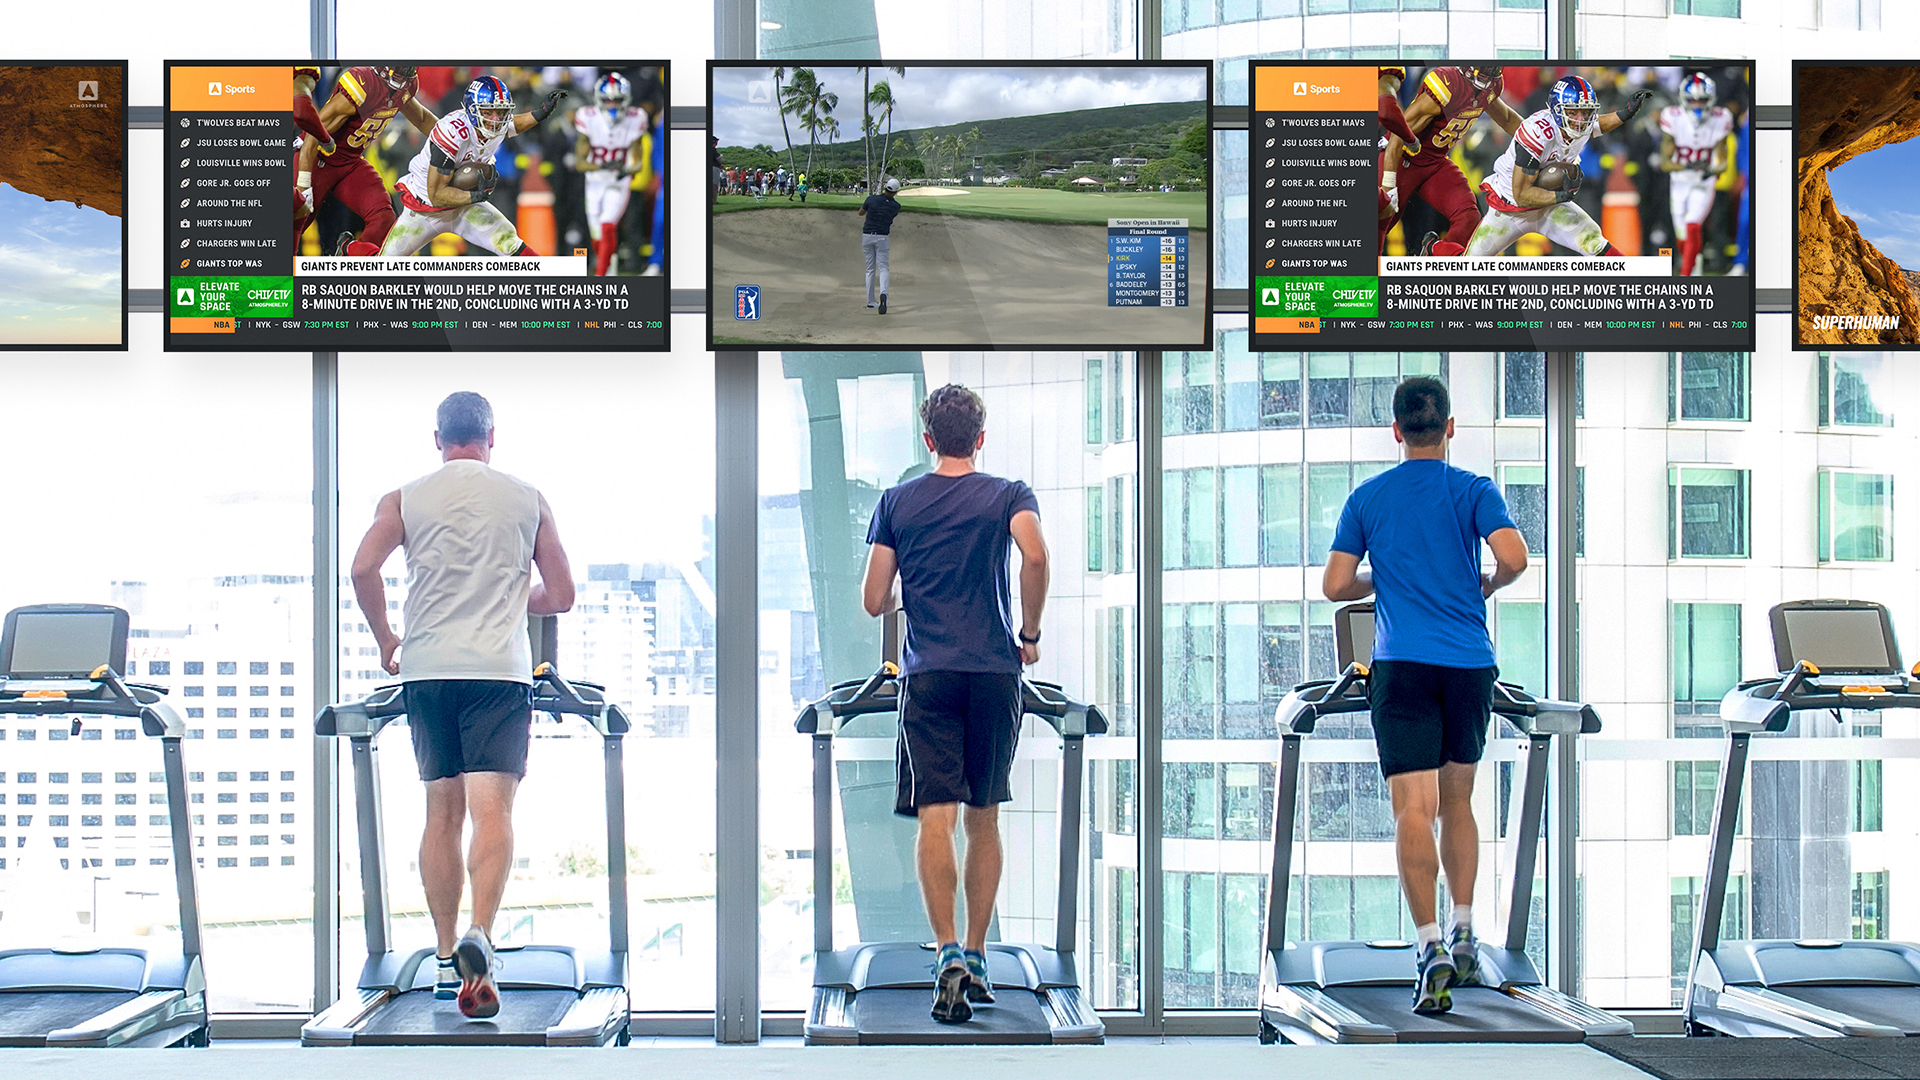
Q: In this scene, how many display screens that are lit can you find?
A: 5